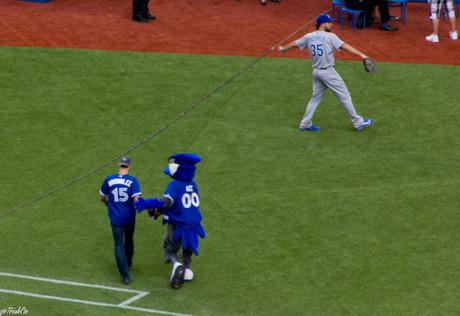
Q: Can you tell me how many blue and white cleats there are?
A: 2